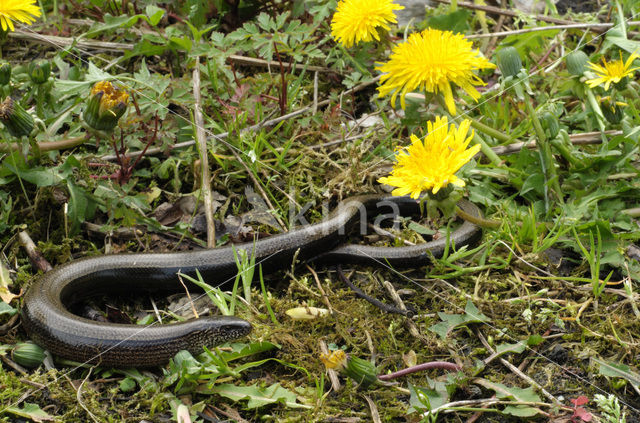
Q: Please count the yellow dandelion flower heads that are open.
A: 5